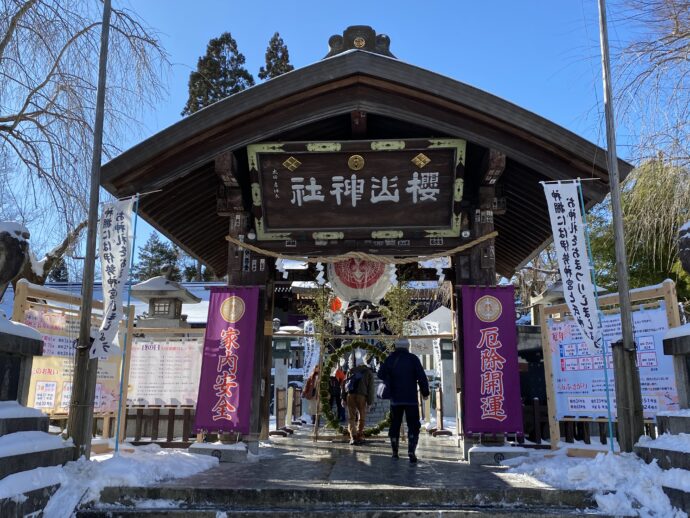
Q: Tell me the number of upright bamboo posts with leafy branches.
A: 2